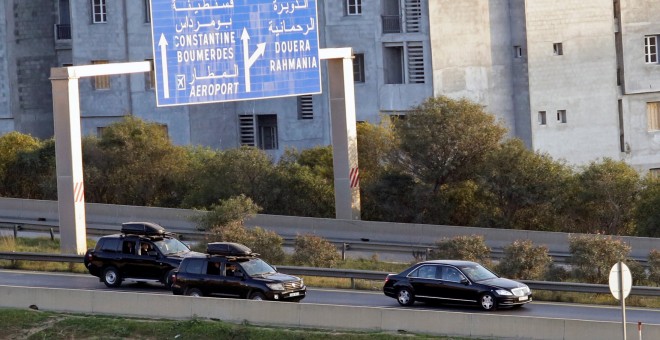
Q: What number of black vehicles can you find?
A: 3